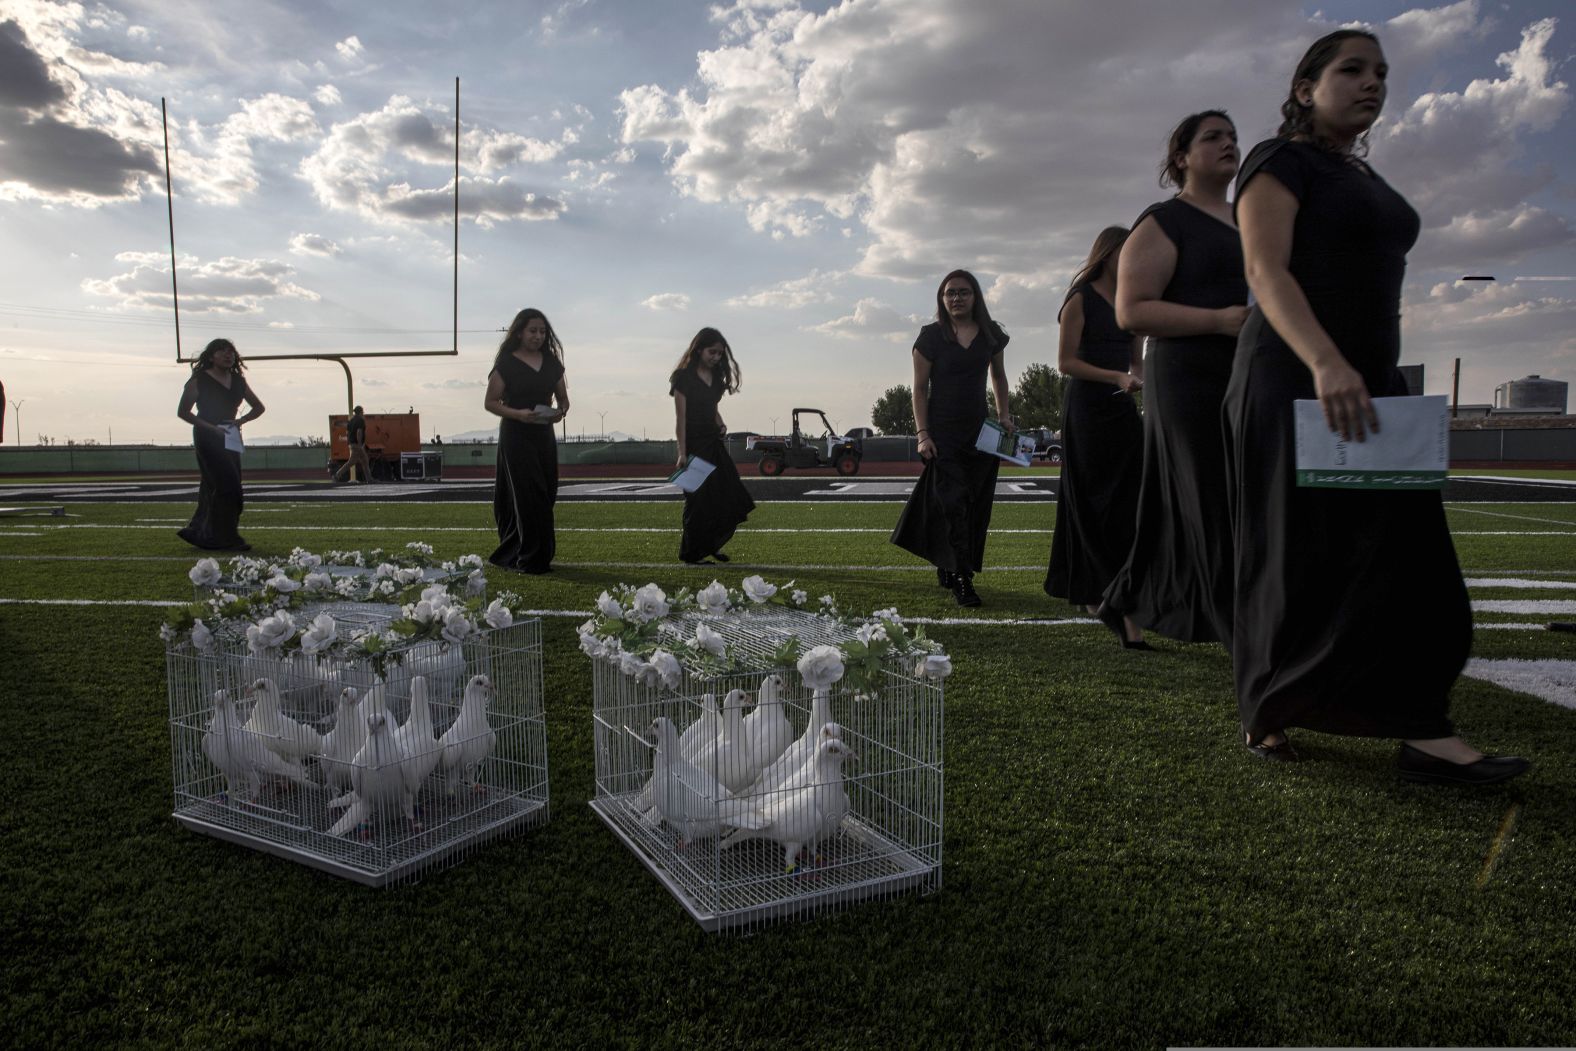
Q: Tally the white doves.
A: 14